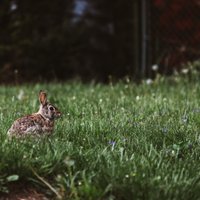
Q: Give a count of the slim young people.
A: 0